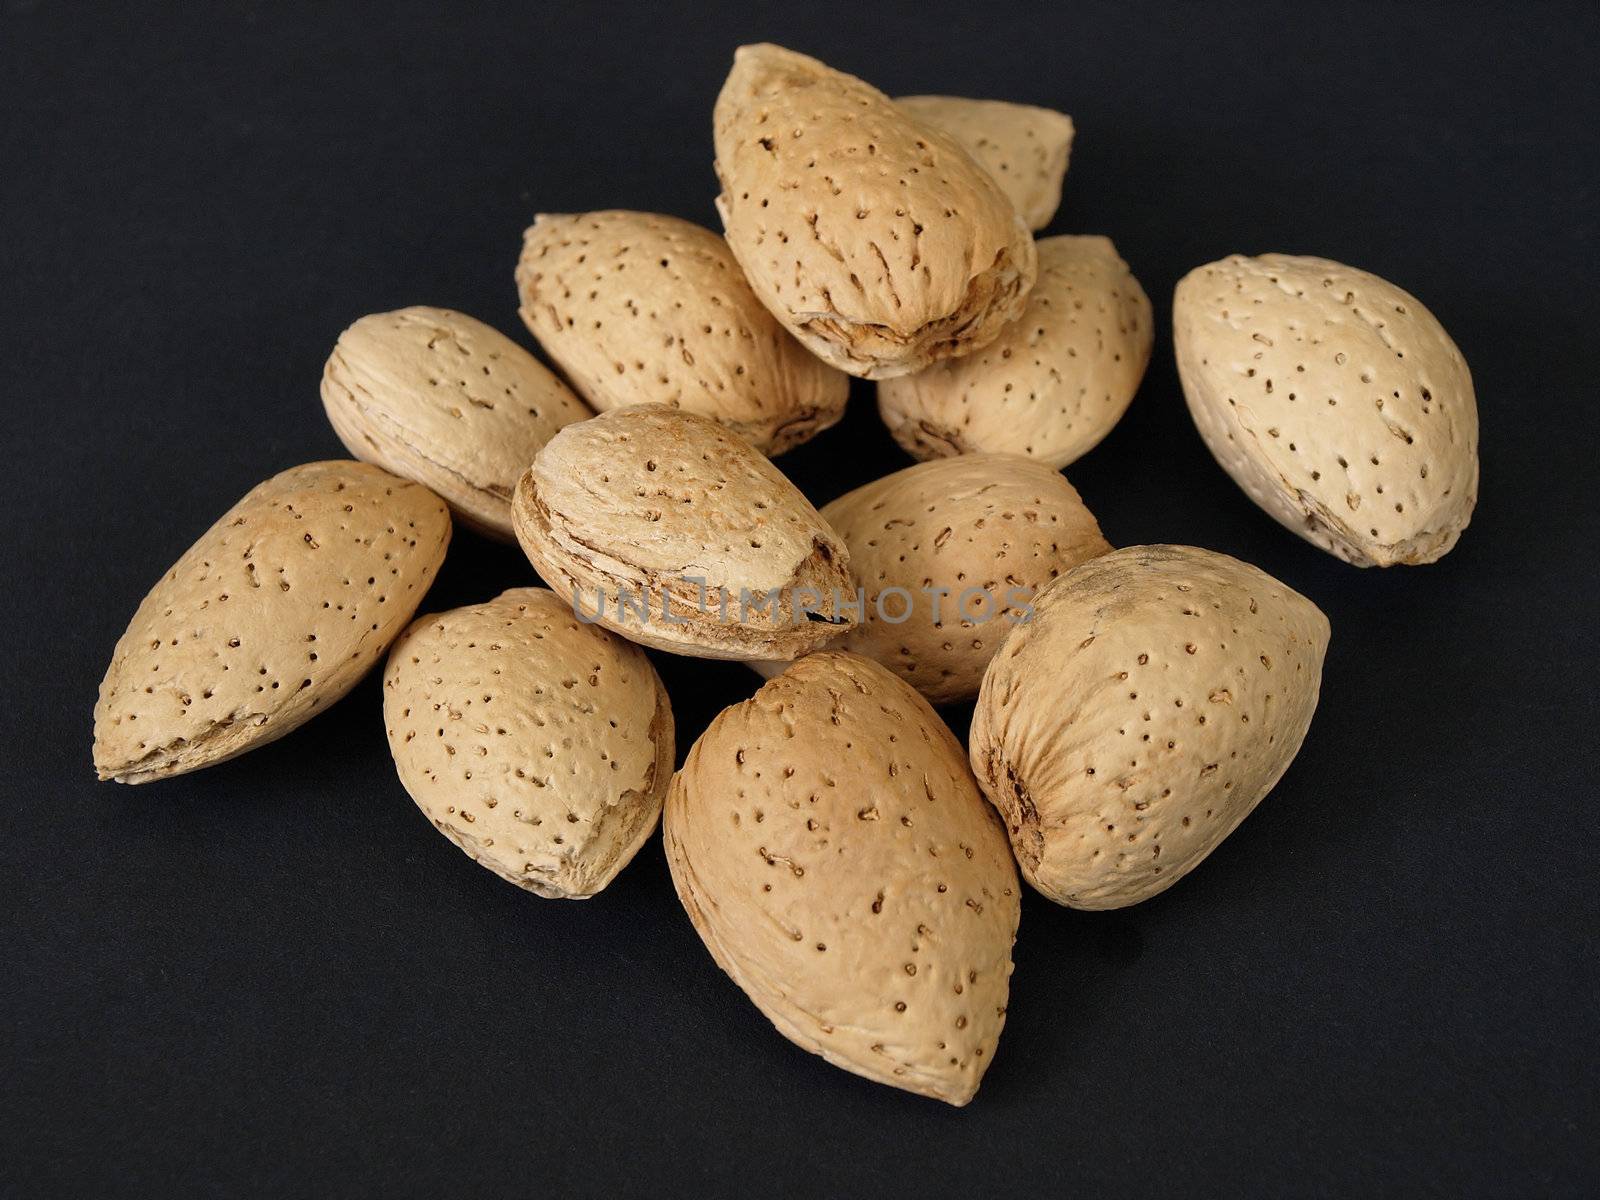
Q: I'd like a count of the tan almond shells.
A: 12